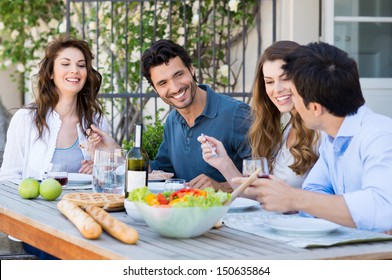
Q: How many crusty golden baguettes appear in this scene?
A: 2